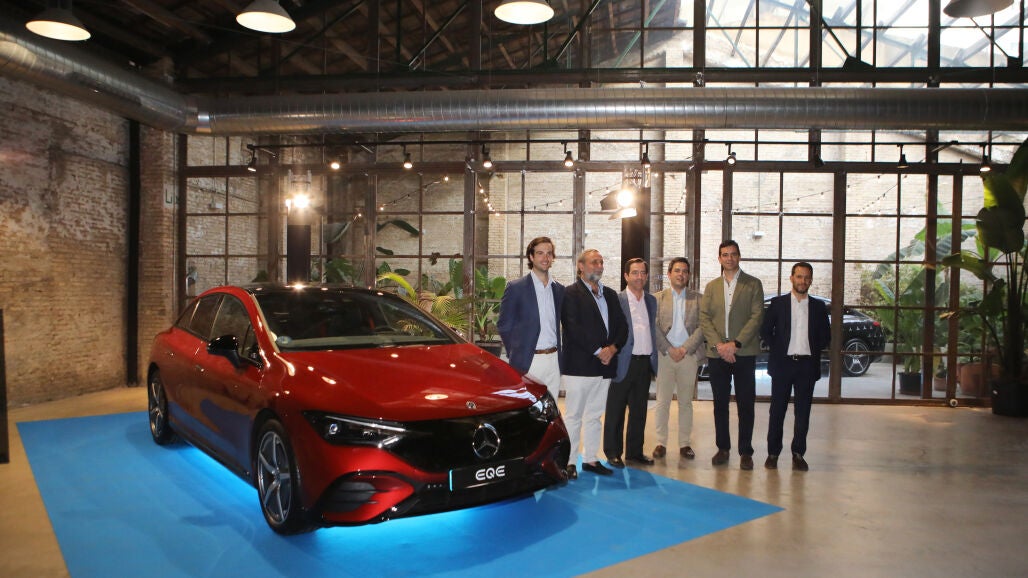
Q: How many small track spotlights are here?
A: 10